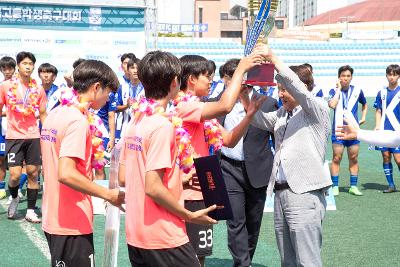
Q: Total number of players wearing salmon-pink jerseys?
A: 4